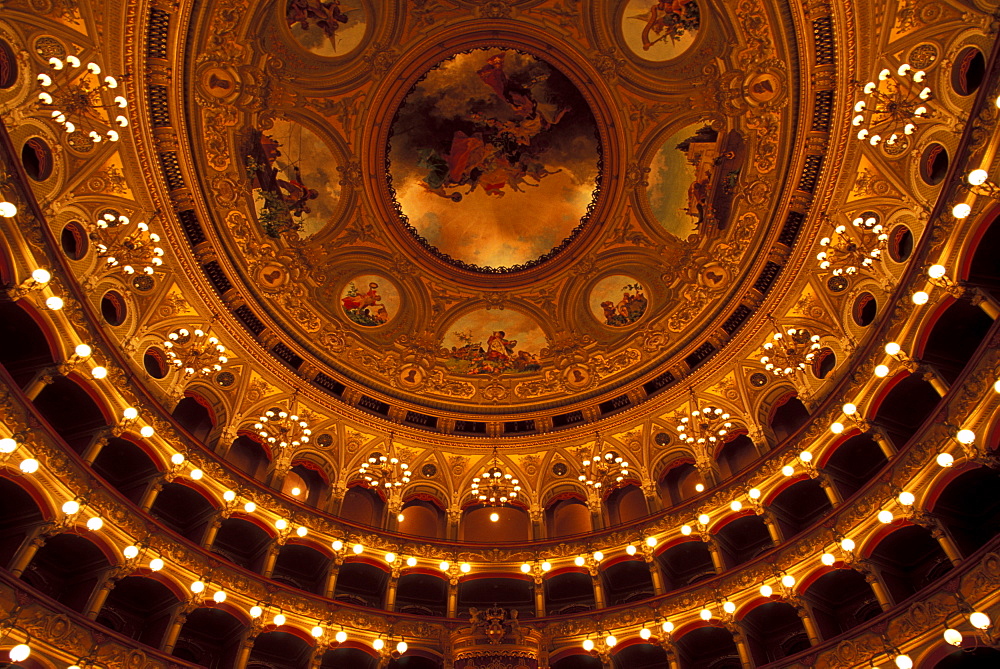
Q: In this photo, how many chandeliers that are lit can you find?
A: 11